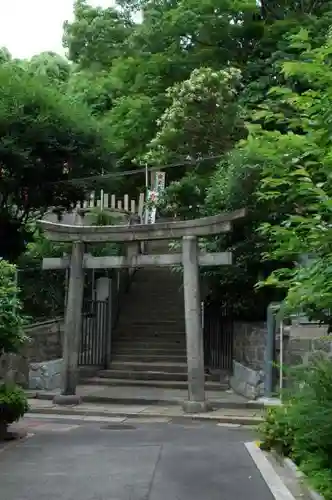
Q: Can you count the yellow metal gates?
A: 0